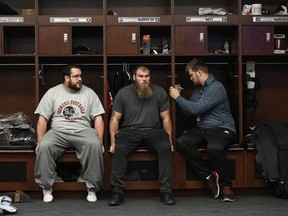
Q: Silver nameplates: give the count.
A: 5